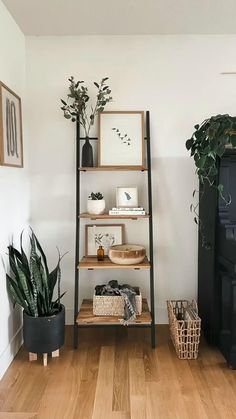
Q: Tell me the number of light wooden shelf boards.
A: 4